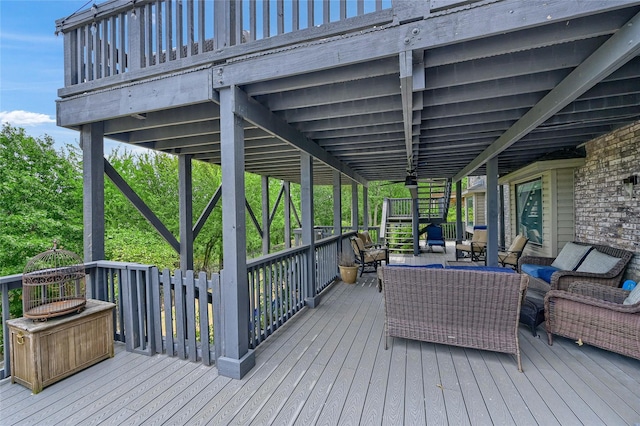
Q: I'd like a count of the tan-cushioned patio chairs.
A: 4